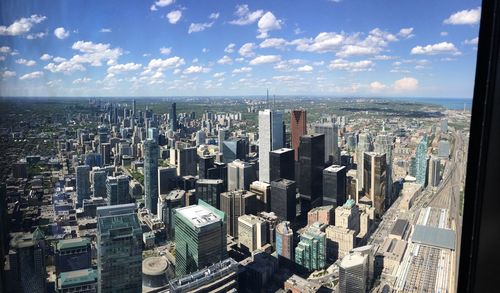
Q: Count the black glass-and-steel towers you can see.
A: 4